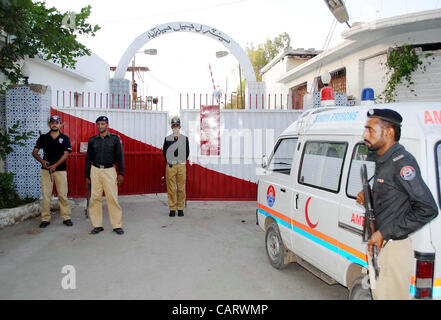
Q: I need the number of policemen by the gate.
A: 3